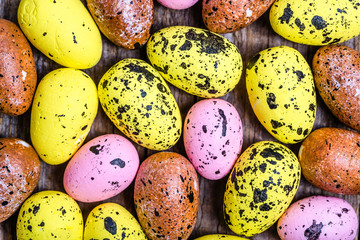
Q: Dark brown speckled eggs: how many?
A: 7